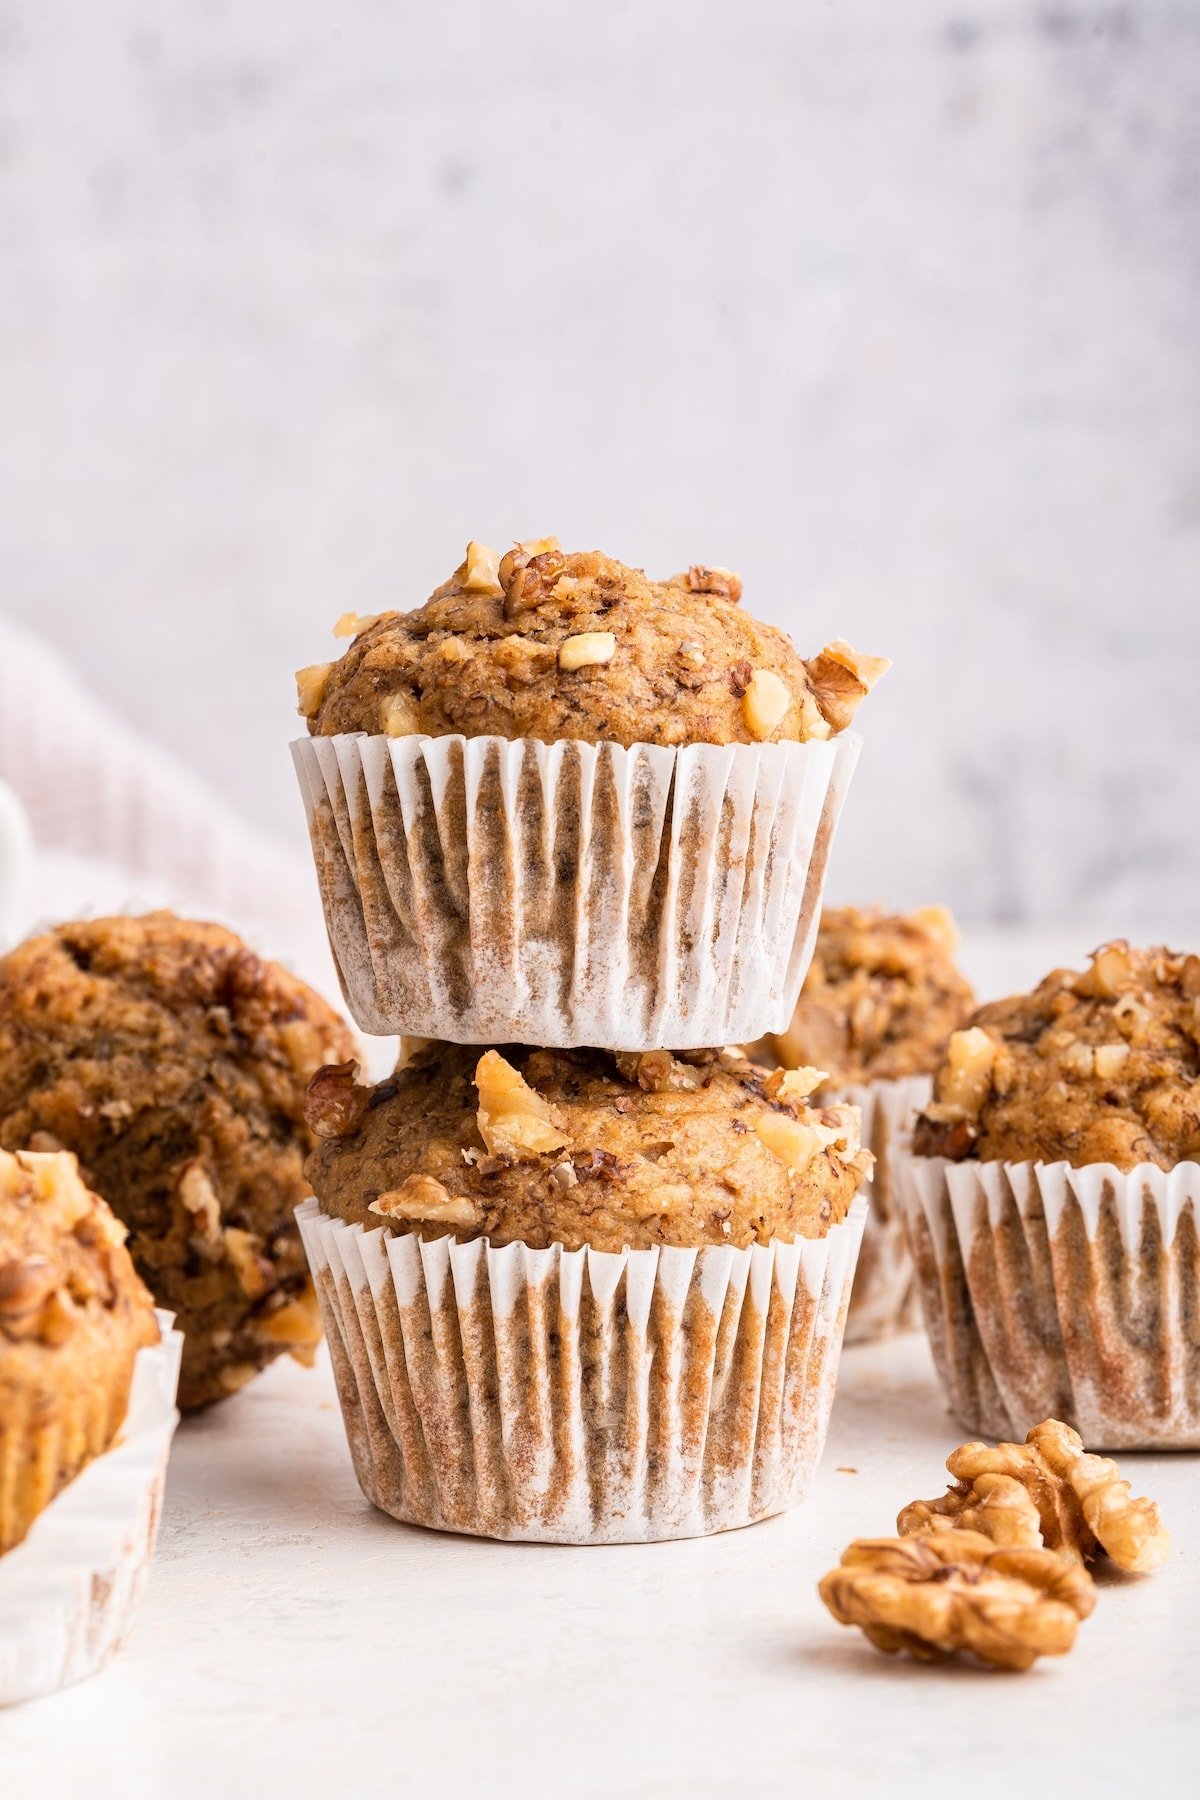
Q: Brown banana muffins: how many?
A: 6